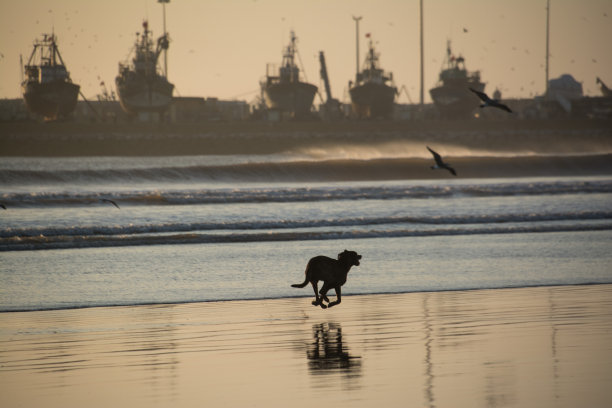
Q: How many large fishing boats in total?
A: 5